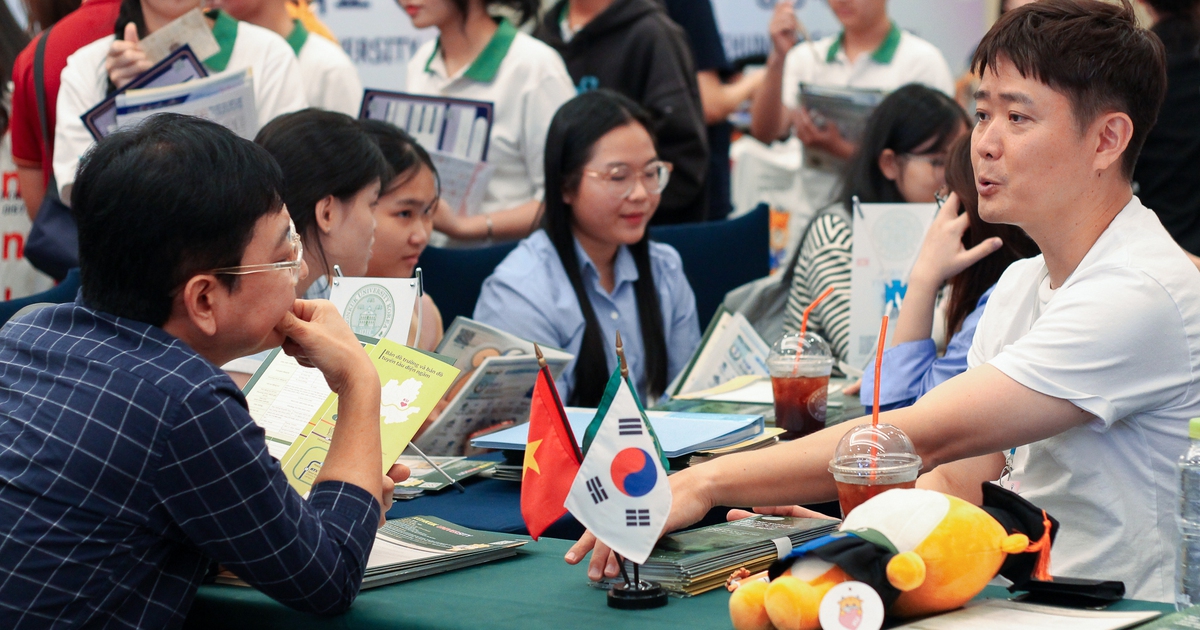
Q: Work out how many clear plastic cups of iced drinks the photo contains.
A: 2